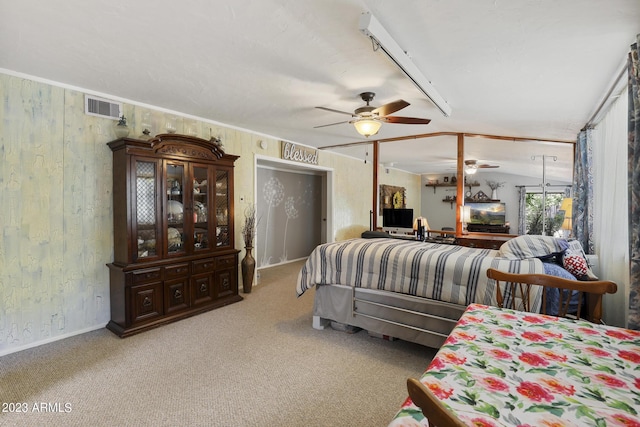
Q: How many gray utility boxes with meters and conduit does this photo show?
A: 0